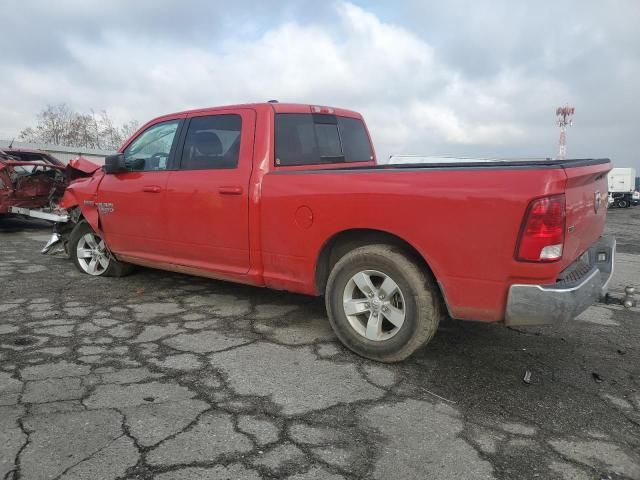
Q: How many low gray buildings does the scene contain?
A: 1